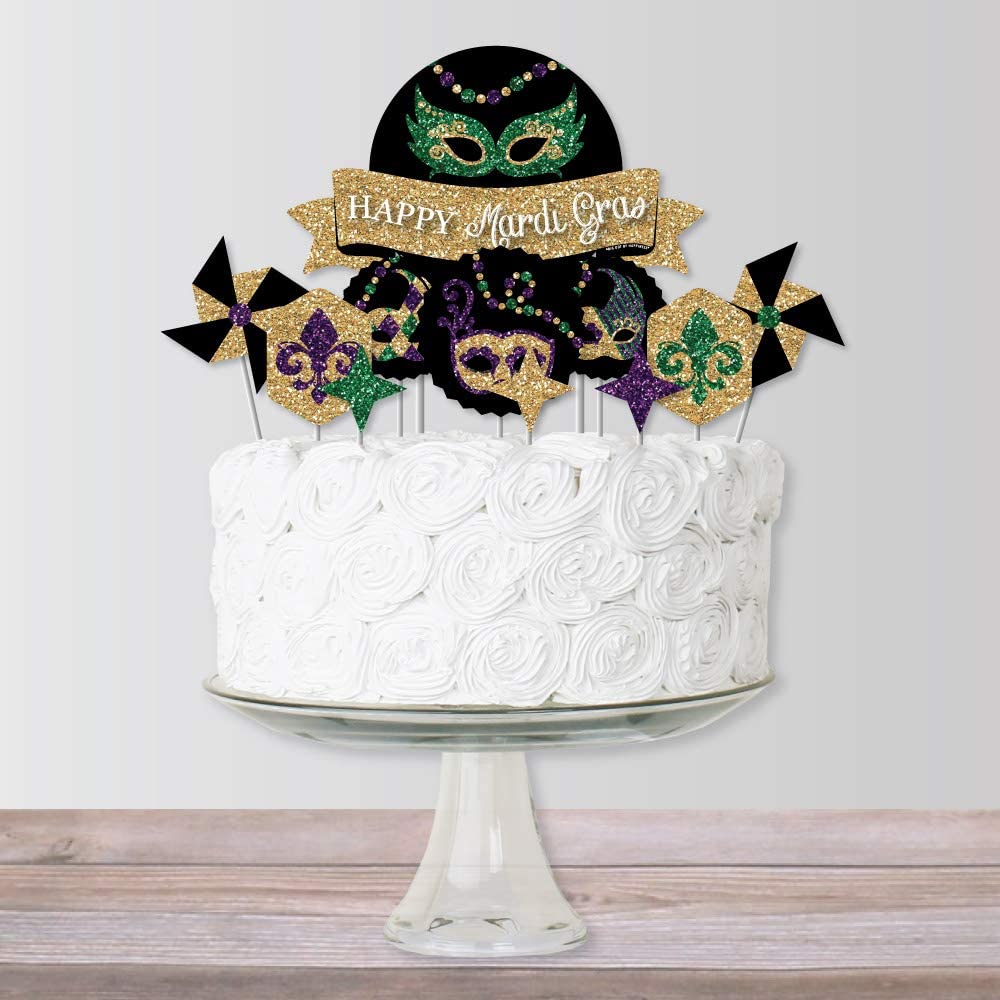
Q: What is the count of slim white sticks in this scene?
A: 12